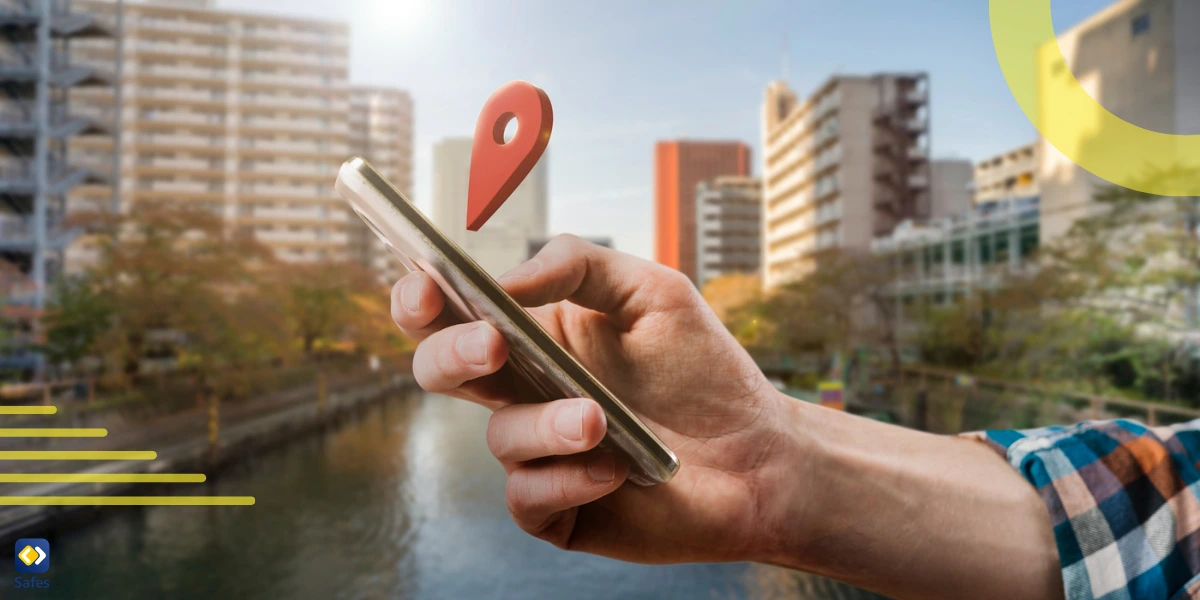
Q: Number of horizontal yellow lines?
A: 5